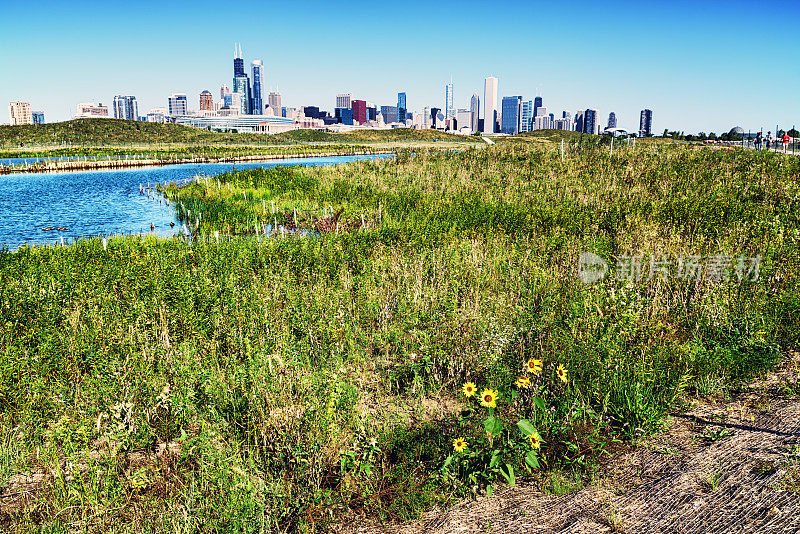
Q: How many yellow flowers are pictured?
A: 7